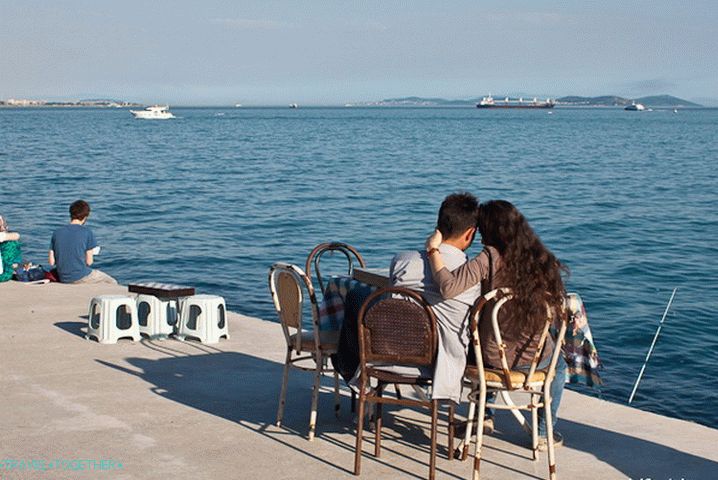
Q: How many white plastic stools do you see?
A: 3